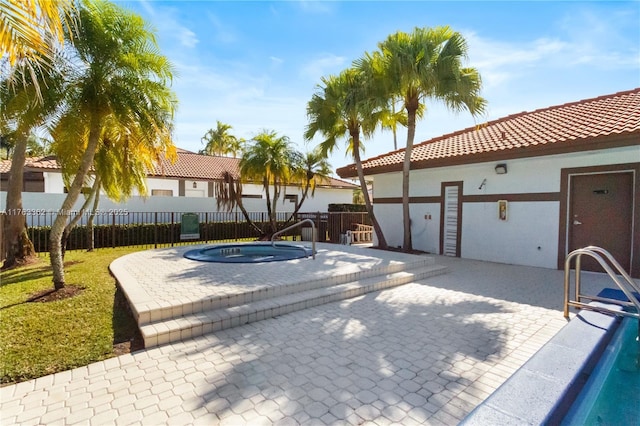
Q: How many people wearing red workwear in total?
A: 0